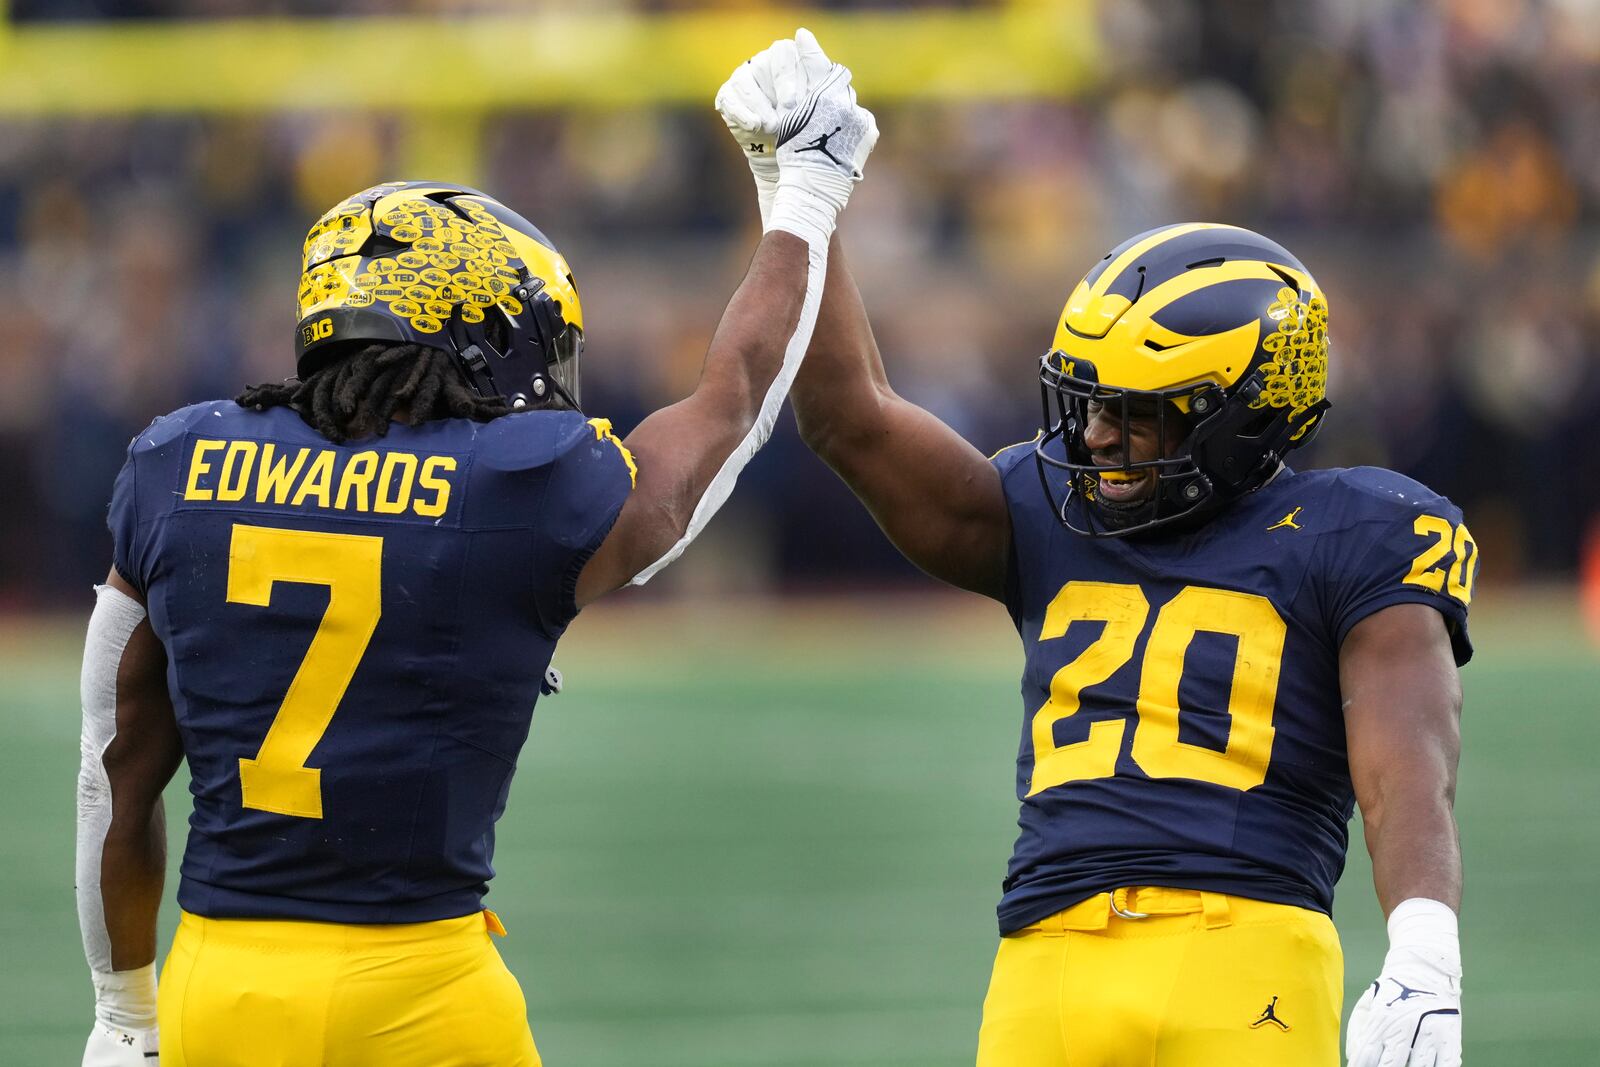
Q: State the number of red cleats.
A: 0